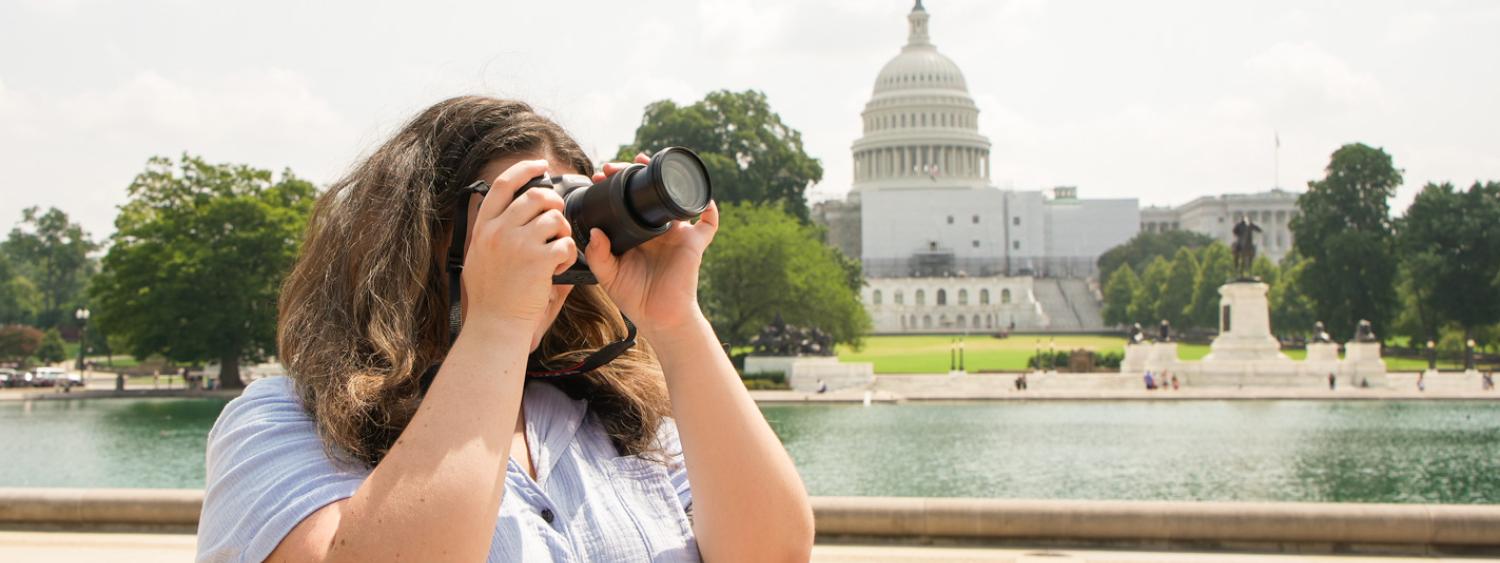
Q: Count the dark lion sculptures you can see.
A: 4